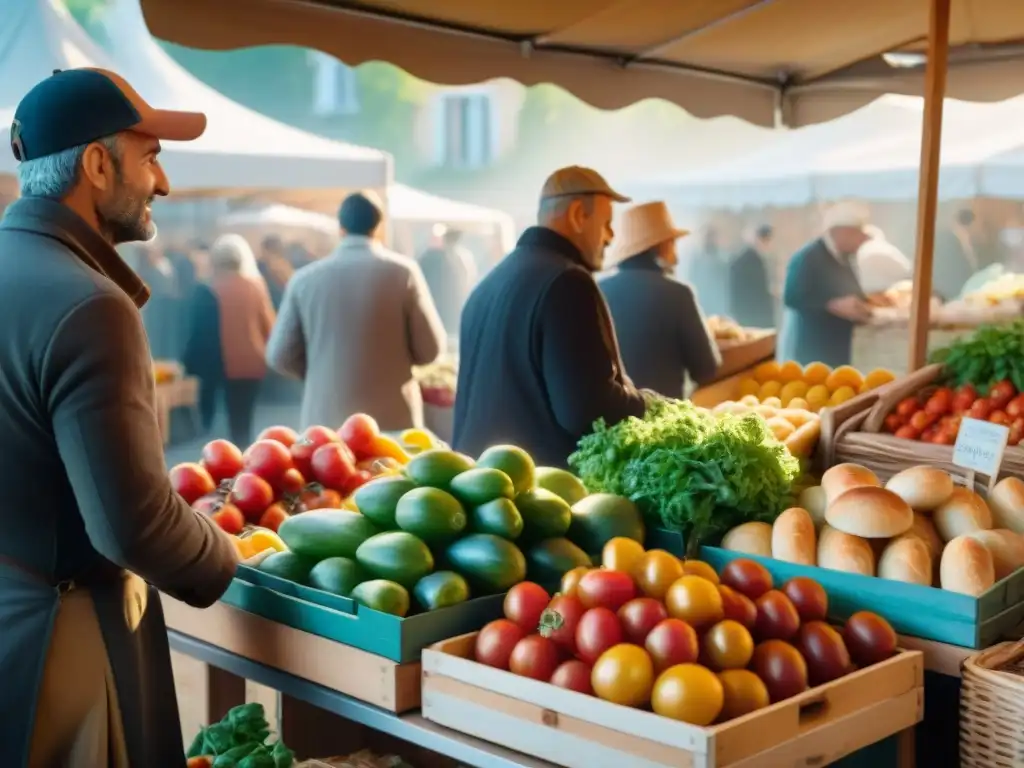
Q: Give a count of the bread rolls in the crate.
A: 13